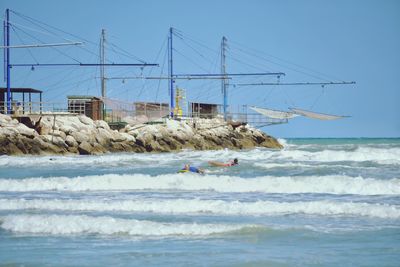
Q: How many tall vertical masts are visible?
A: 4